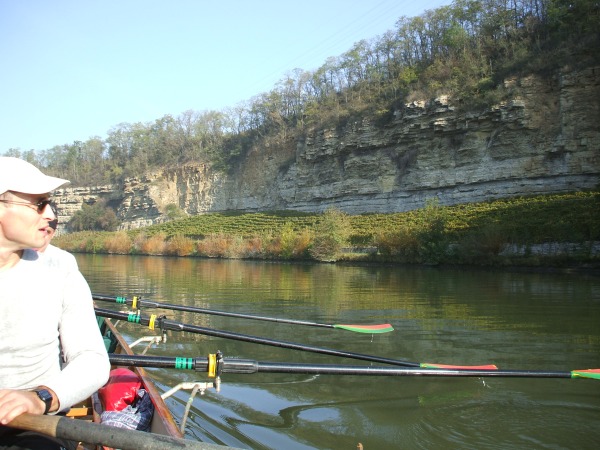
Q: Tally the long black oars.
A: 3